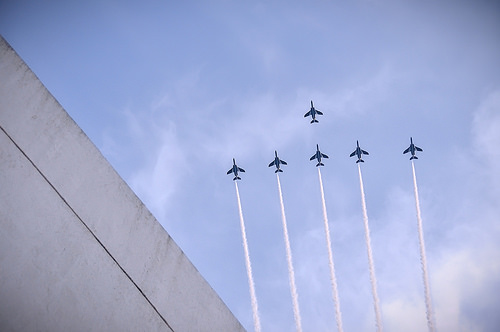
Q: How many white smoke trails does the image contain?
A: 5